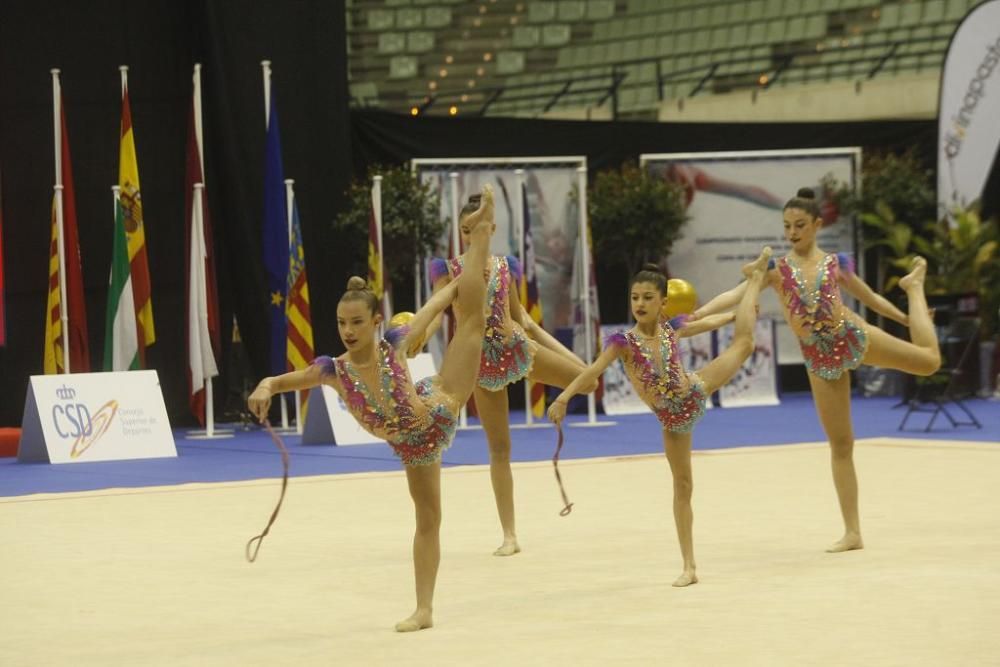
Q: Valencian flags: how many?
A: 1